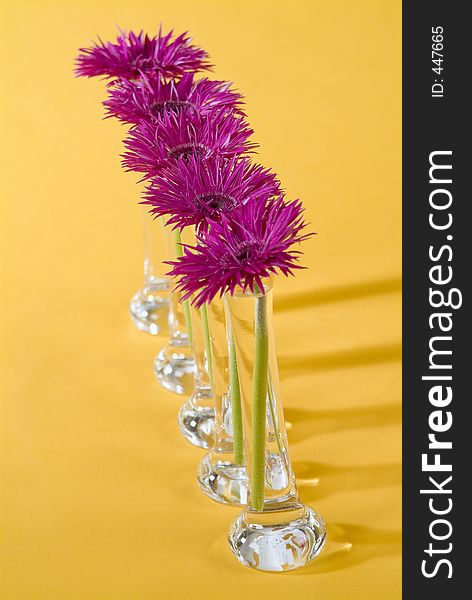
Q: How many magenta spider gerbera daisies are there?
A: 5